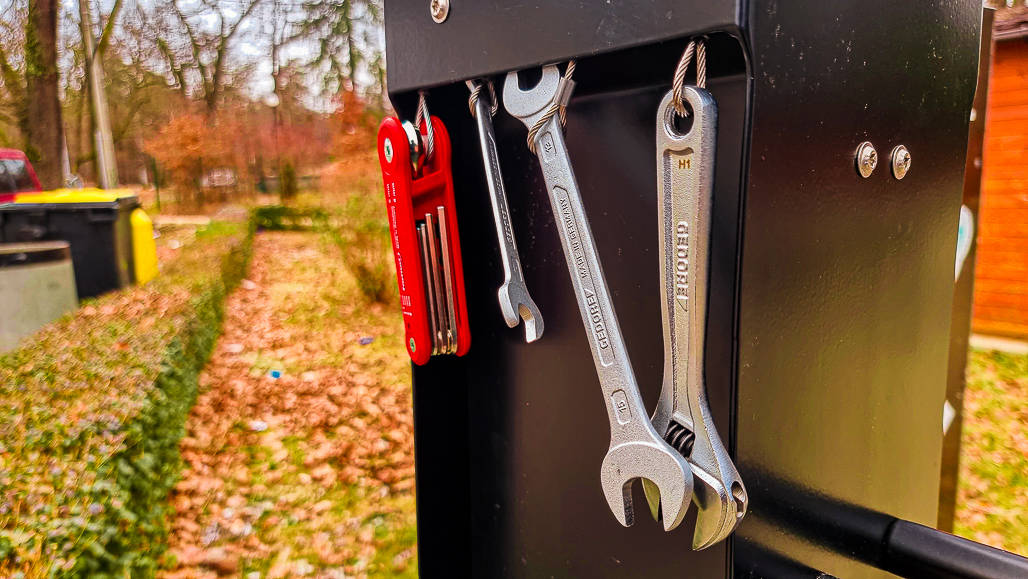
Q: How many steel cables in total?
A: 4